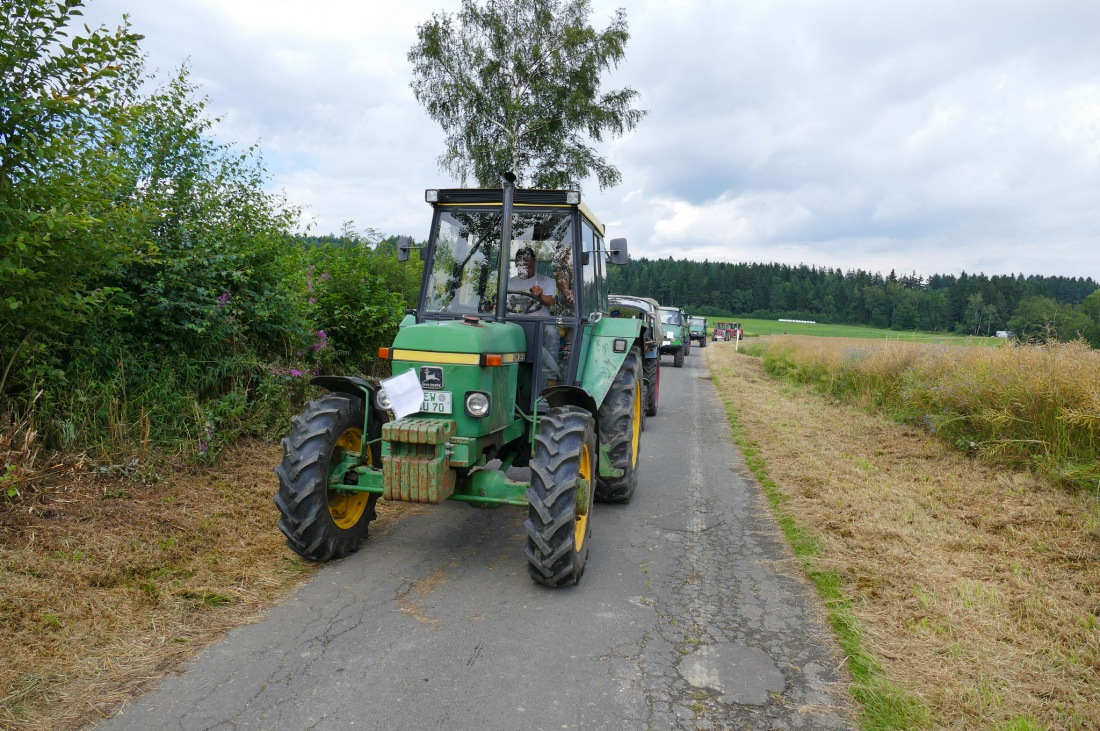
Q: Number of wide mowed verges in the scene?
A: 2